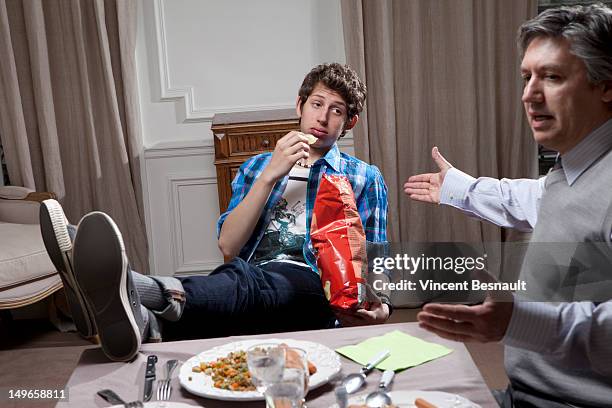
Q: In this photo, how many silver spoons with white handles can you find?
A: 2